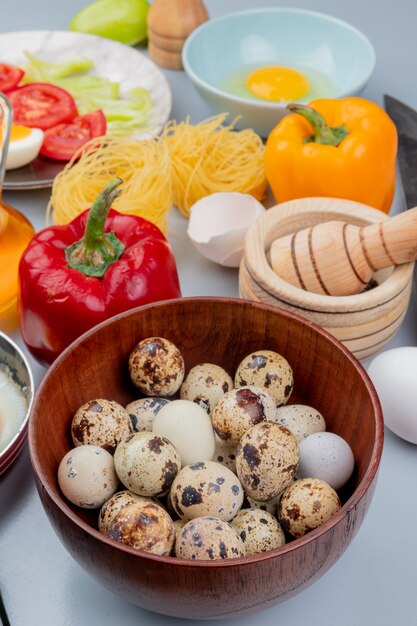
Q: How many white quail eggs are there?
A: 2